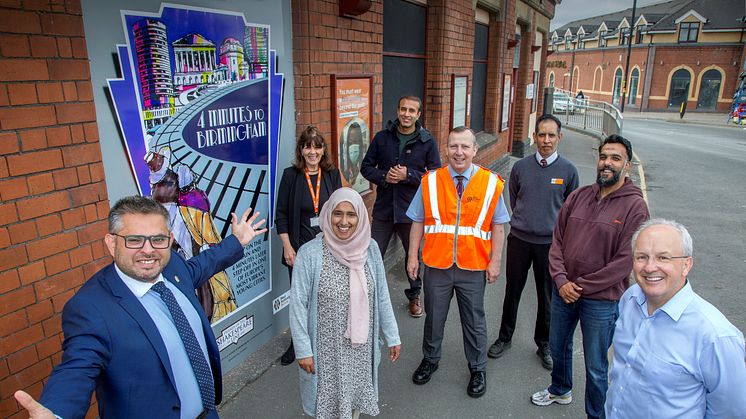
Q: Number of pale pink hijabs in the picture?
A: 1